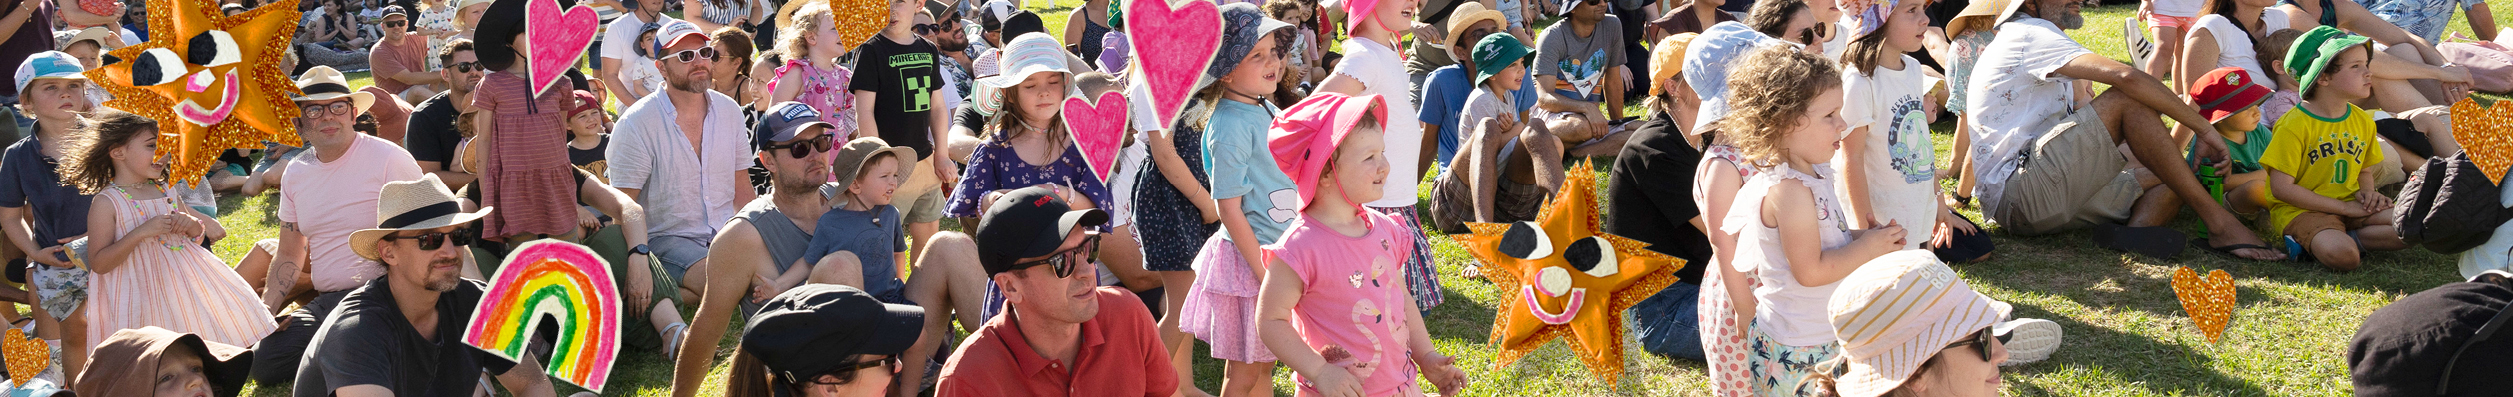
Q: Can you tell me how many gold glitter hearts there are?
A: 4